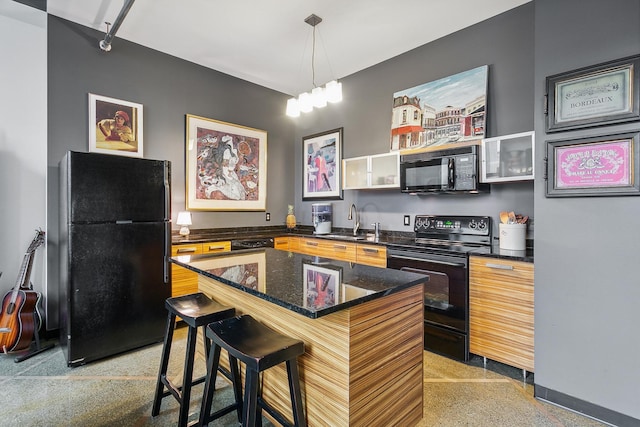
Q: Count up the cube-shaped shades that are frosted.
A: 4